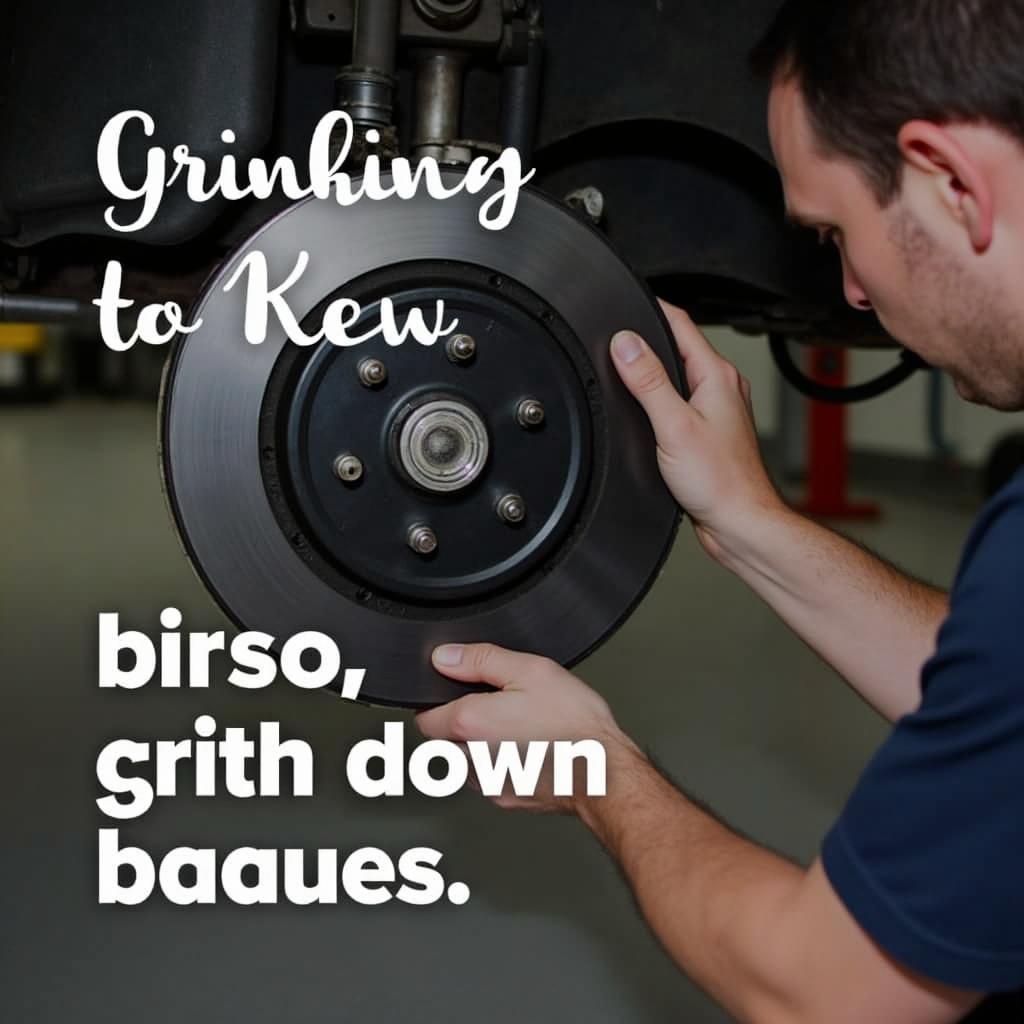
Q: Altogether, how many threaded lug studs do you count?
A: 6